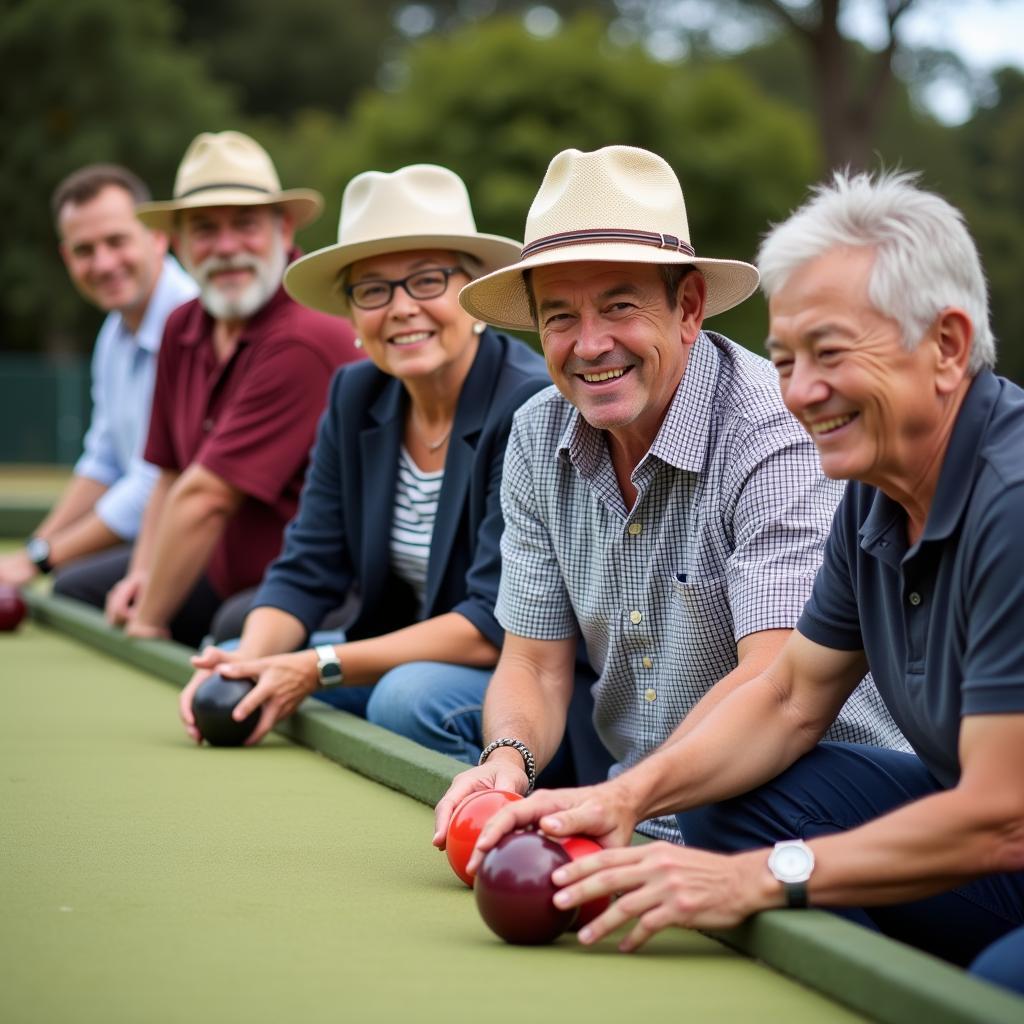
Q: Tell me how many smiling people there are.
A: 5